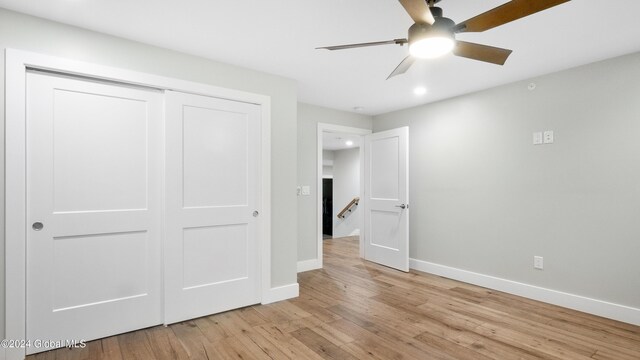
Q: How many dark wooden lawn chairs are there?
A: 0